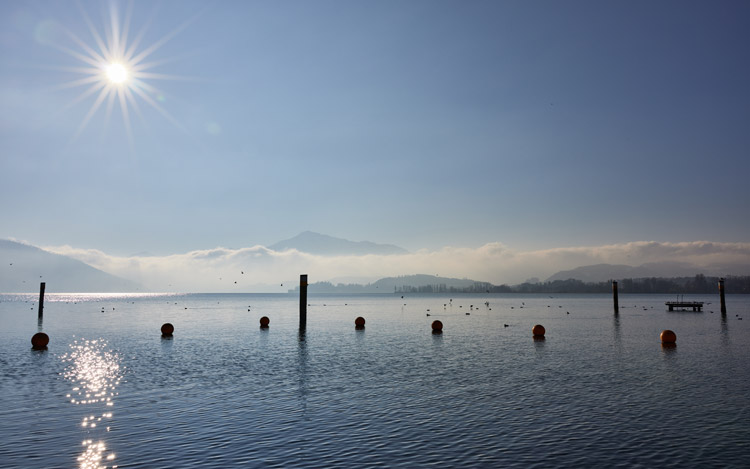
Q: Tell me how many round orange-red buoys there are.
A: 7